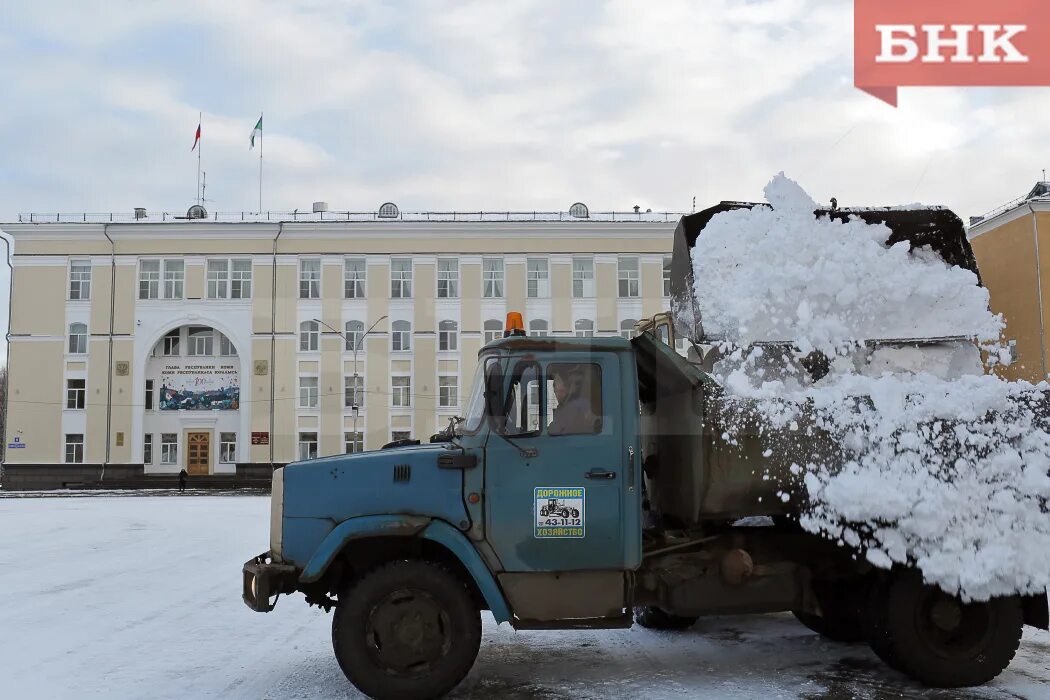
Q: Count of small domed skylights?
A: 3